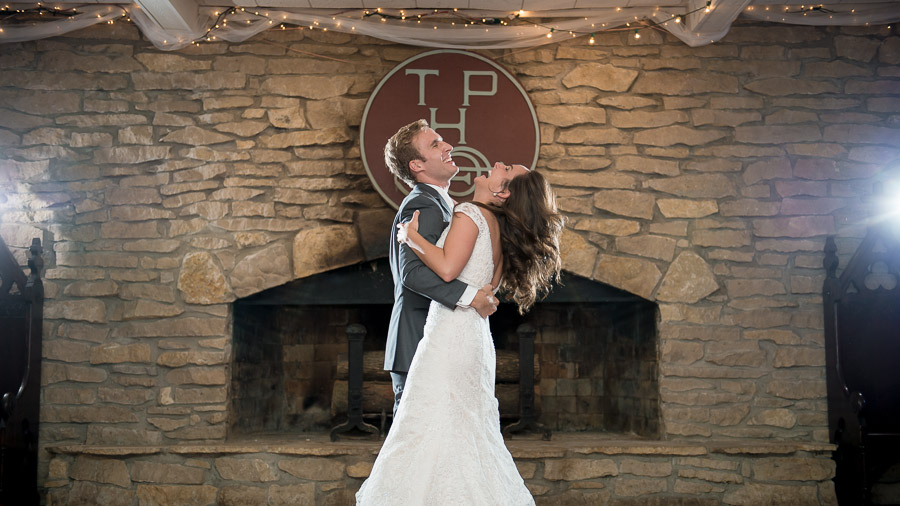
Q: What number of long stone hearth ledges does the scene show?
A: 1